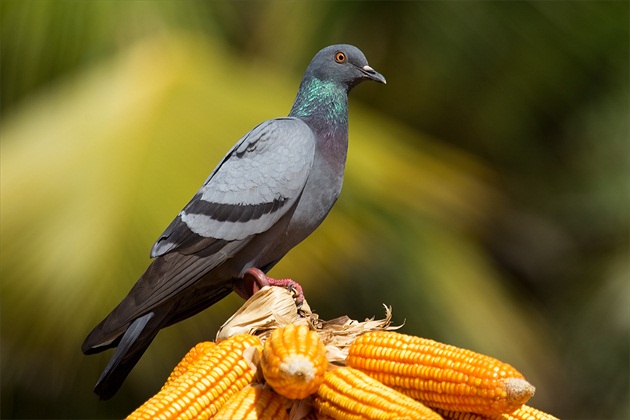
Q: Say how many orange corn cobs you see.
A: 7